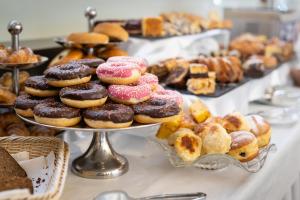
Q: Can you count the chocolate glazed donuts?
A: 8